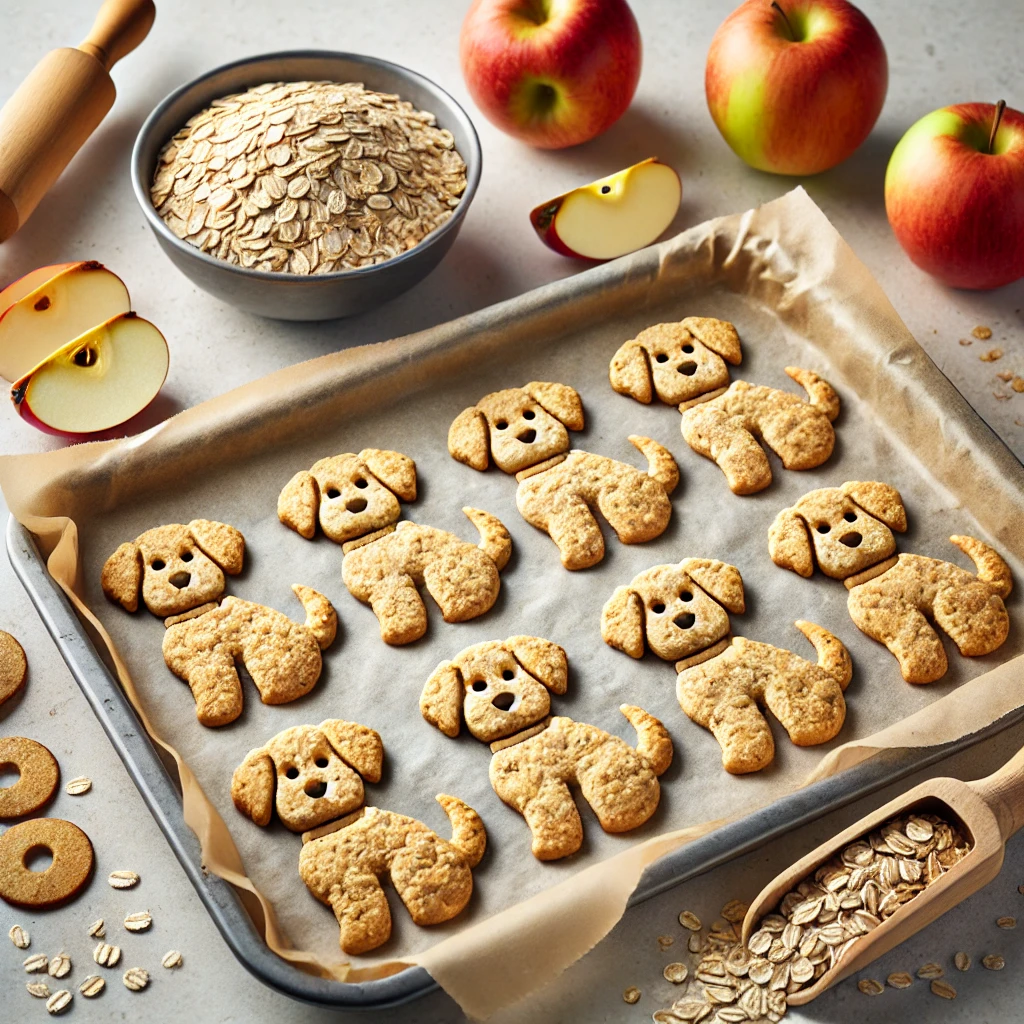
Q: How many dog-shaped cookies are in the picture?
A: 8